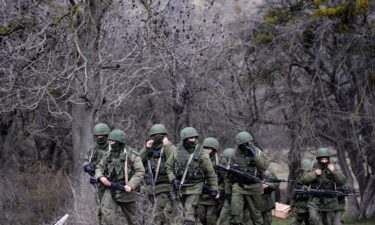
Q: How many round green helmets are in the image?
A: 9